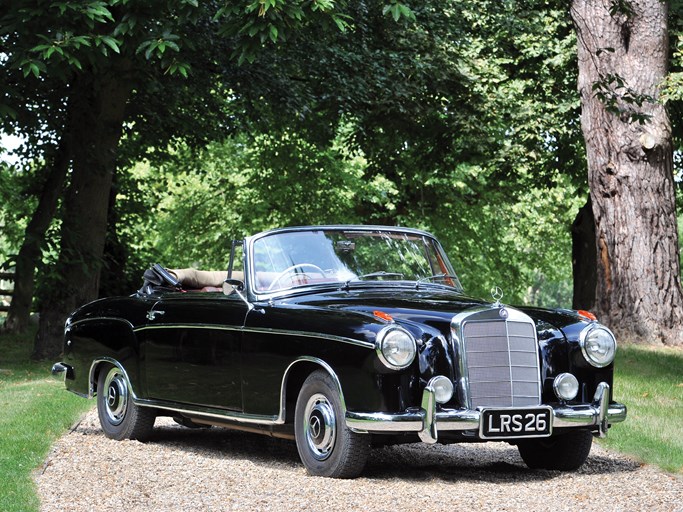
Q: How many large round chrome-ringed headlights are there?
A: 2